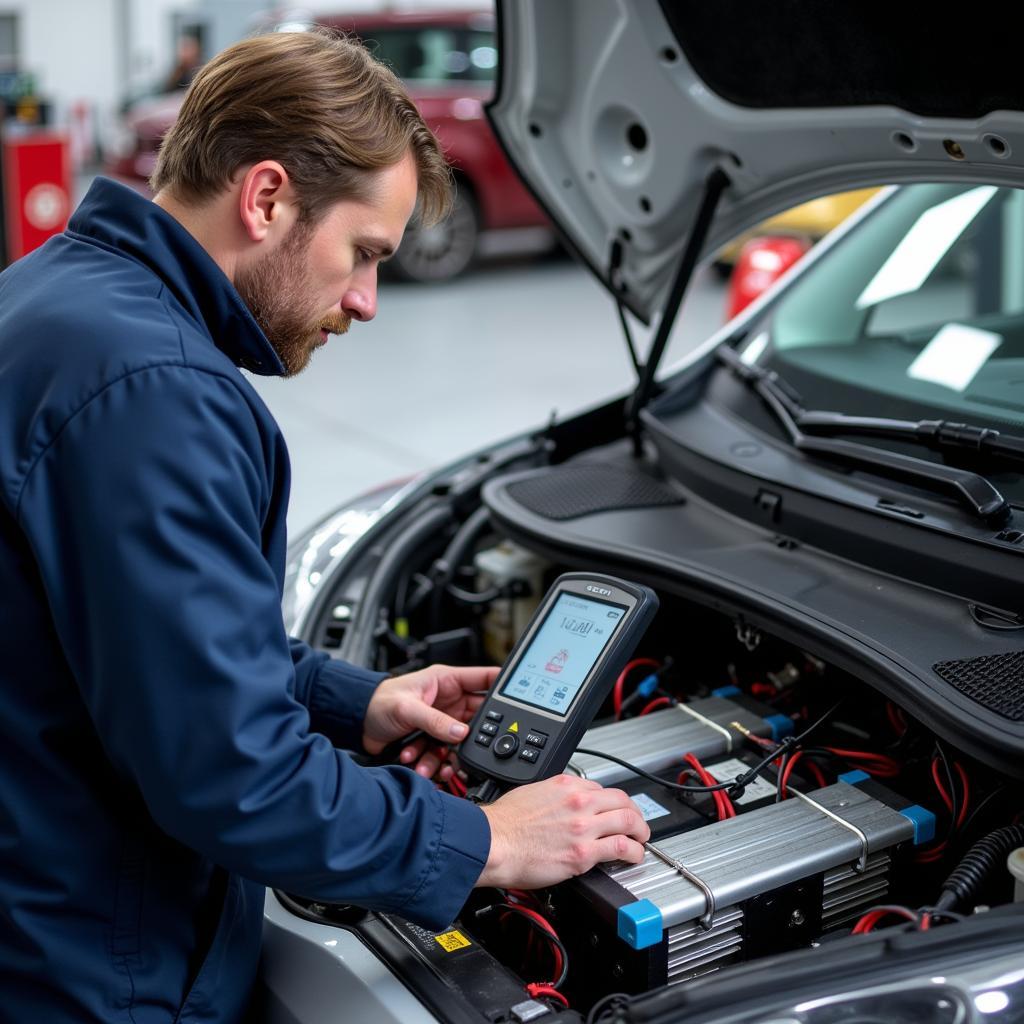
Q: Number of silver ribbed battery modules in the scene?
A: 2